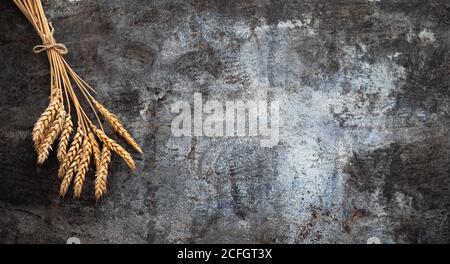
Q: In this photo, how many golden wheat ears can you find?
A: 10